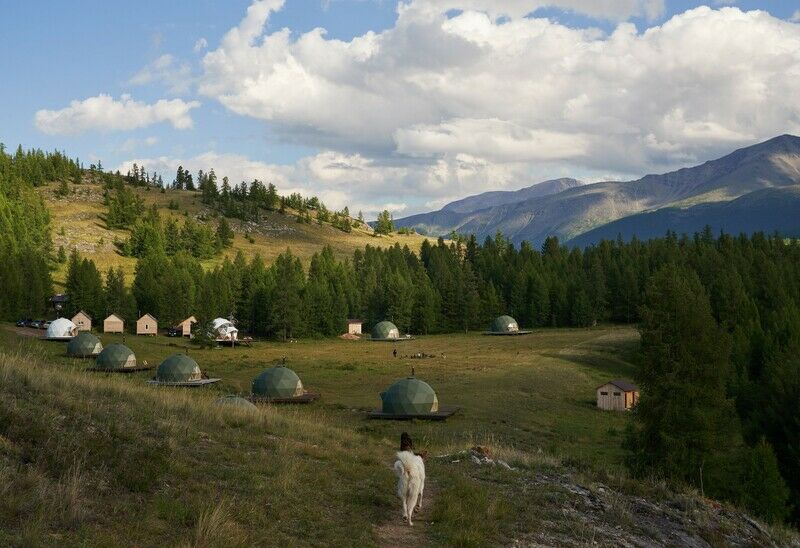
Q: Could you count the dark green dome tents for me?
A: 8